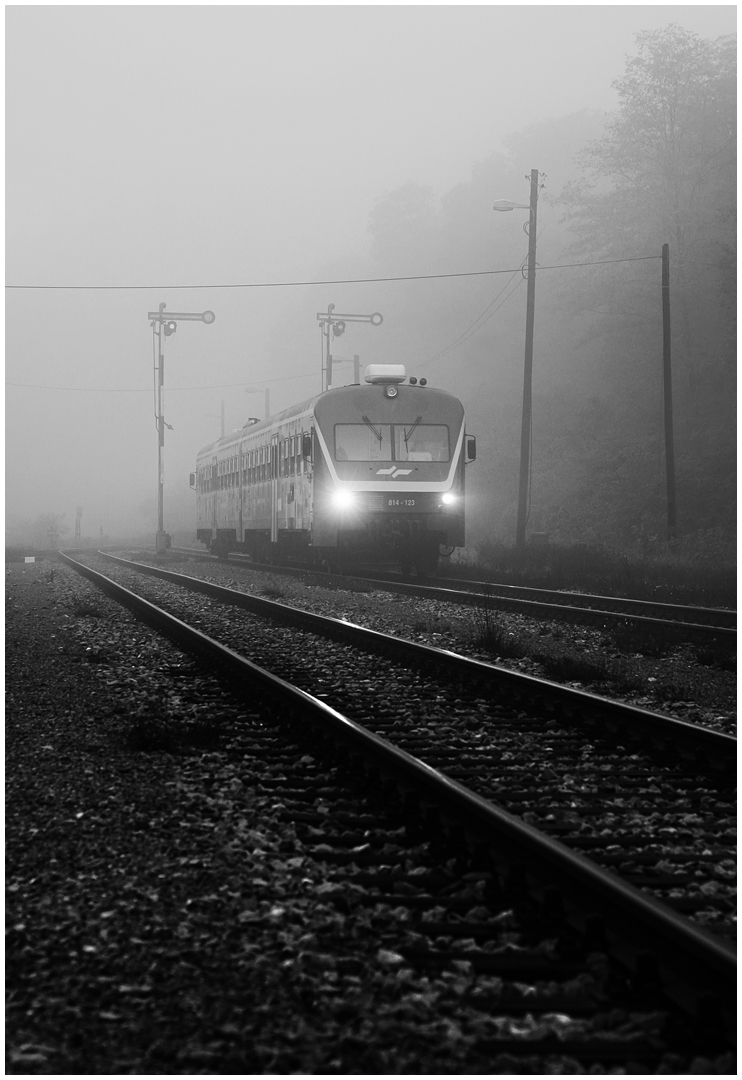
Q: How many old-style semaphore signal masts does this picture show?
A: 2